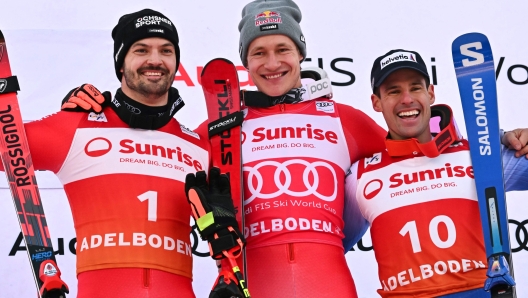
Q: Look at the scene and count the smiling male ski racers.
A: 3